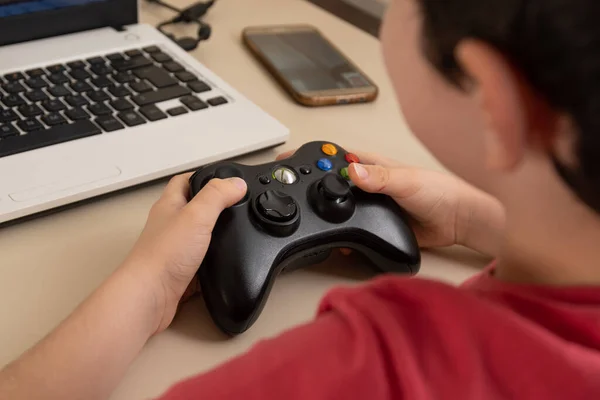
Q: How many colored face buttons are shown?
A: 4